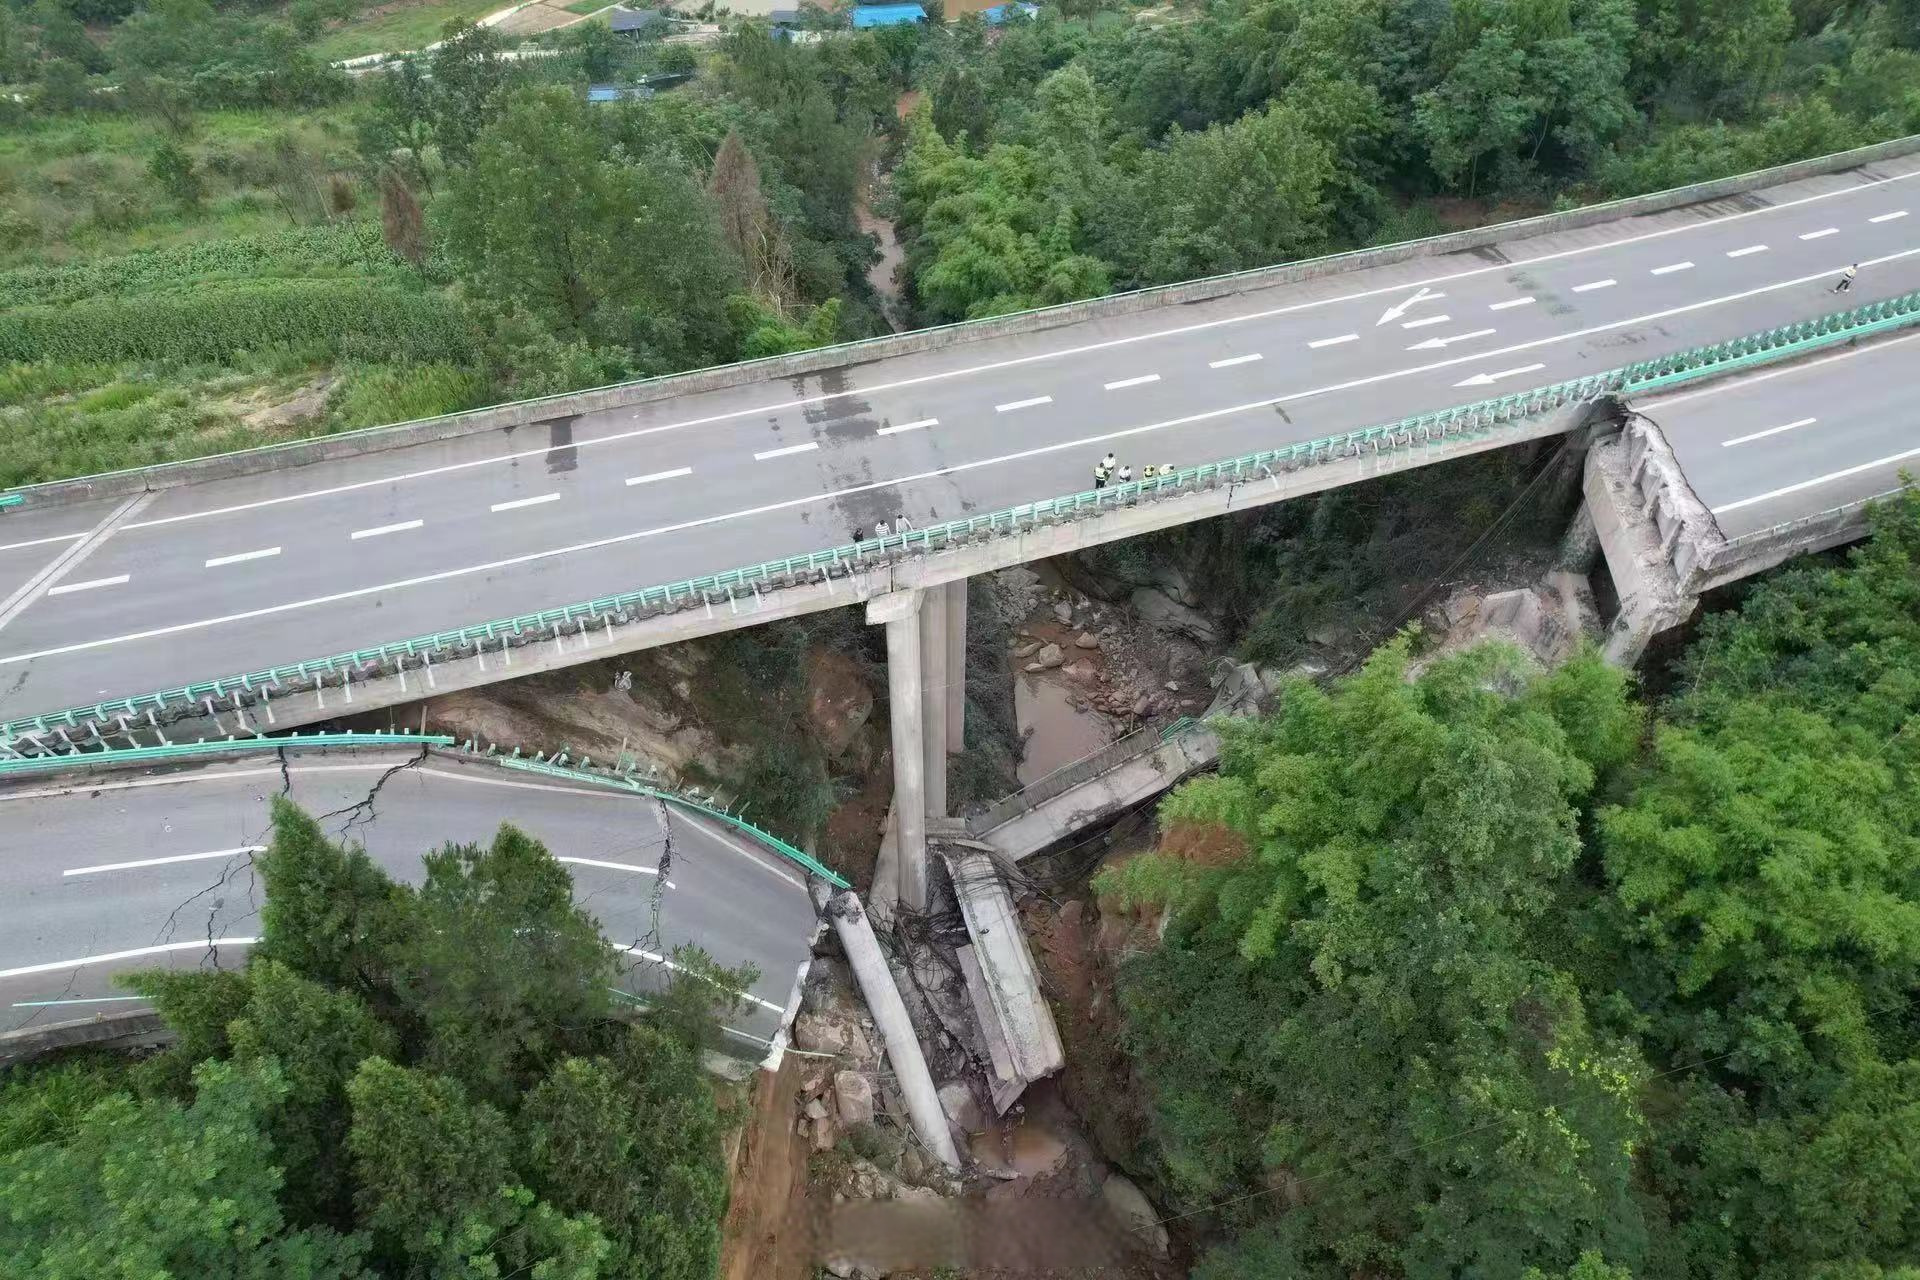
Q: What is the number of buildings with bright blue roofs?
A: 3